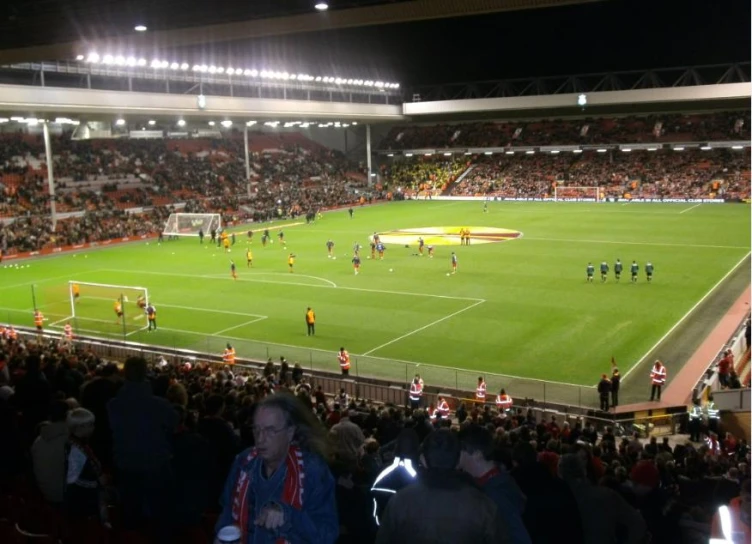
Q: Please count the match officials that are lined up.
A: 5